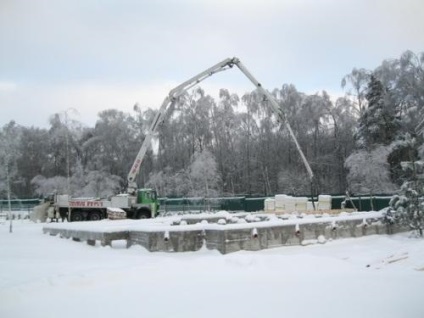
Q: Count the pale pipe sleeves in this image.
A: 5